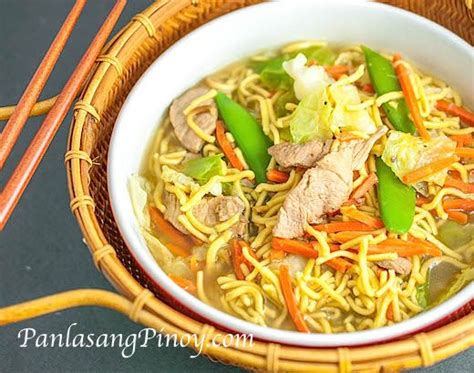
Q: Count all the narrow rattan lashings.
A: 11